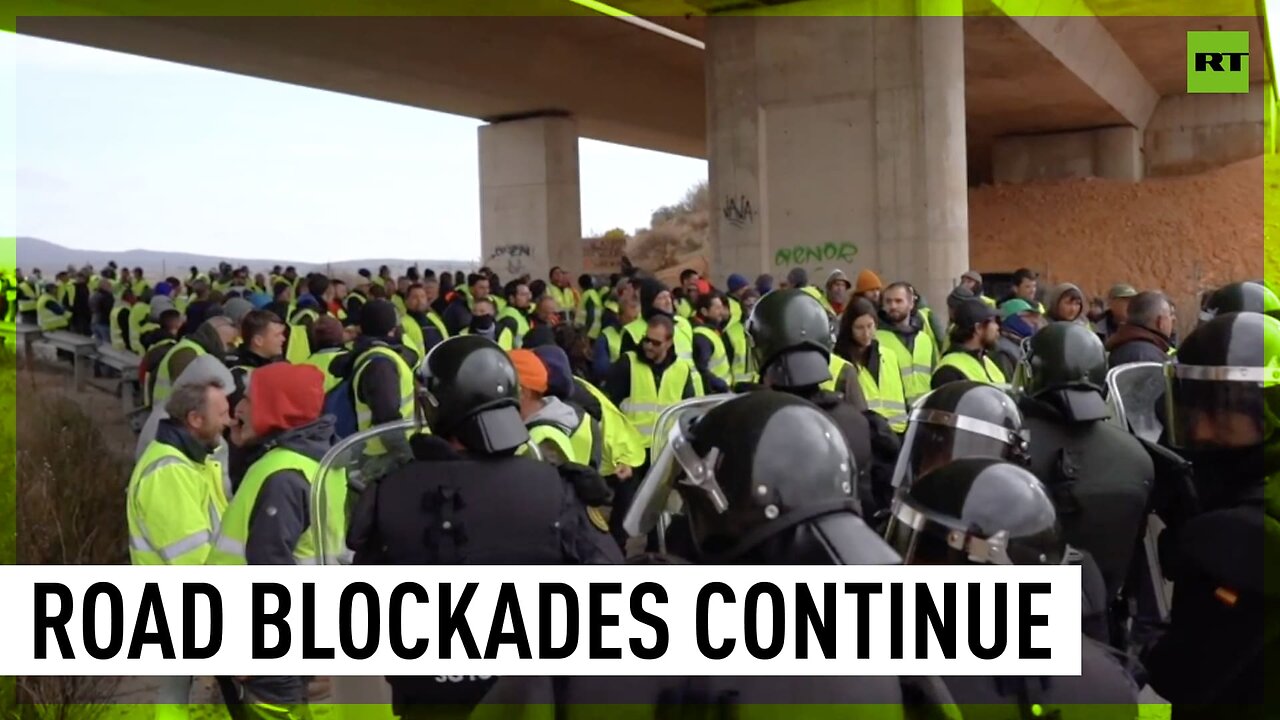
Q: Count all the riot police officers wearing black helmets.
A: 8